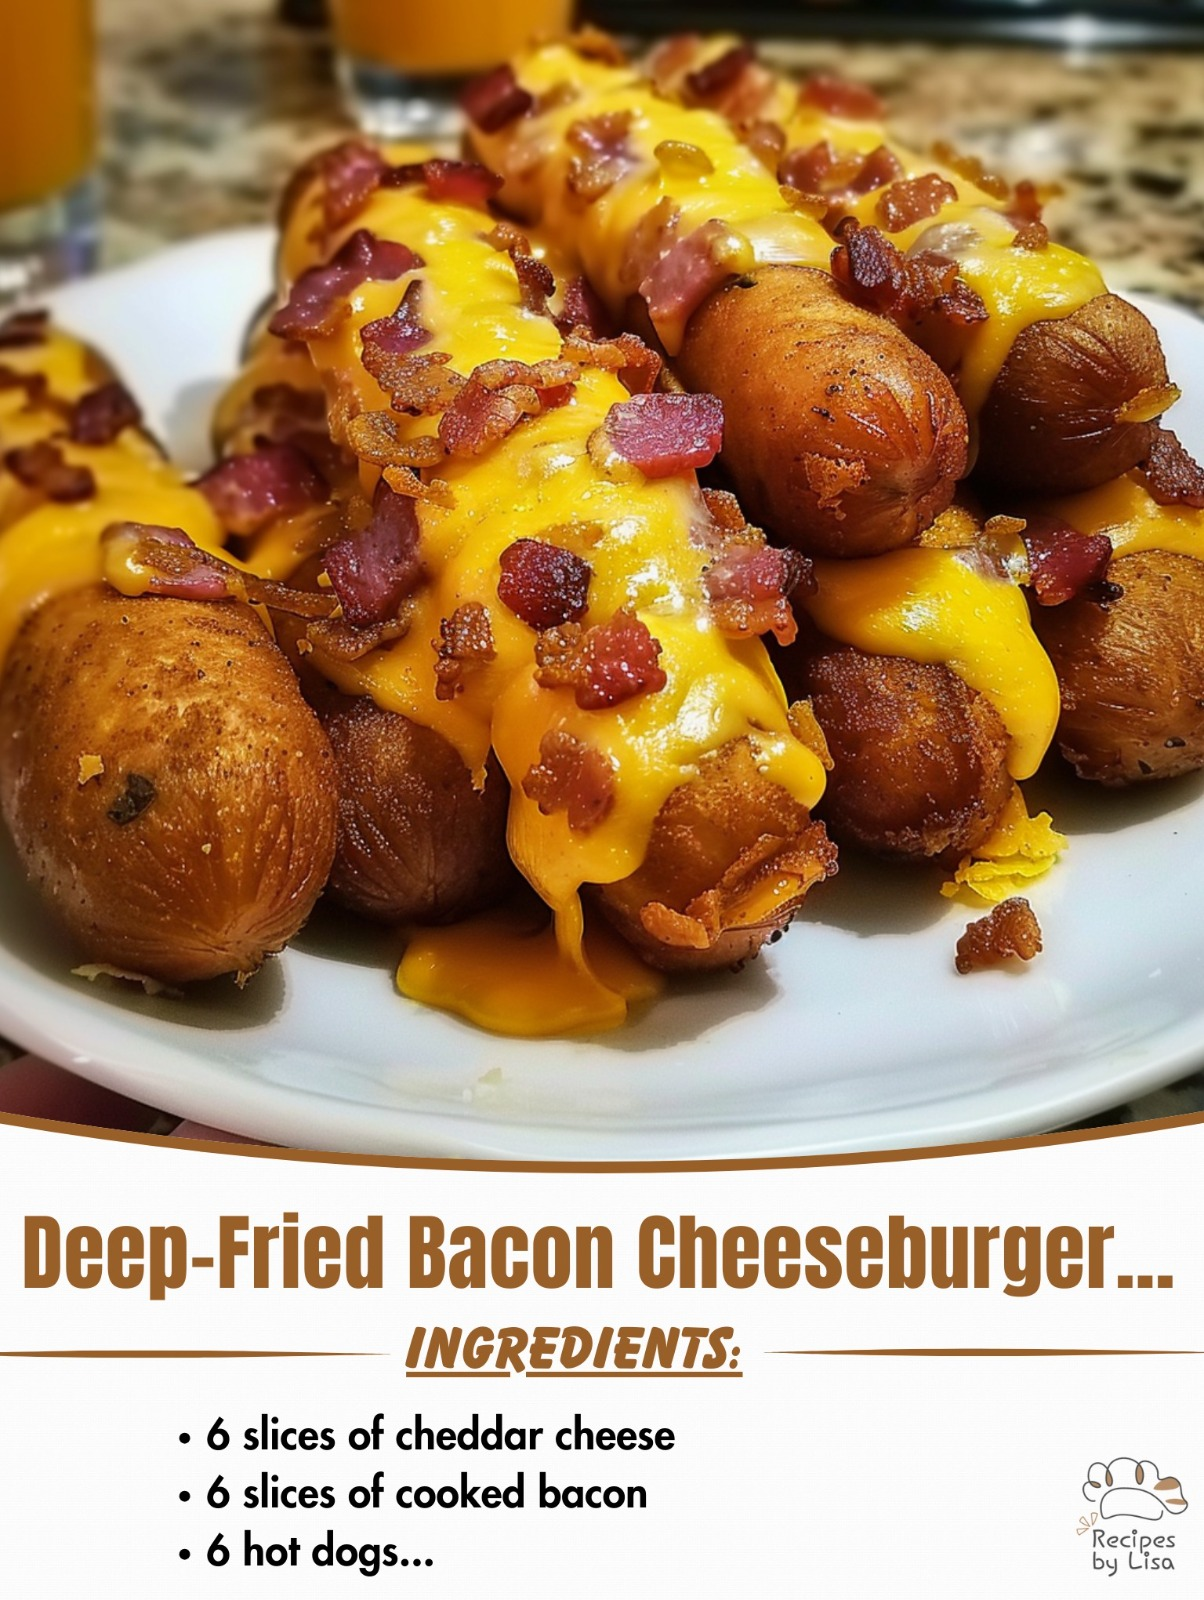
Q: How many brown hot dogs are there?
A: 7